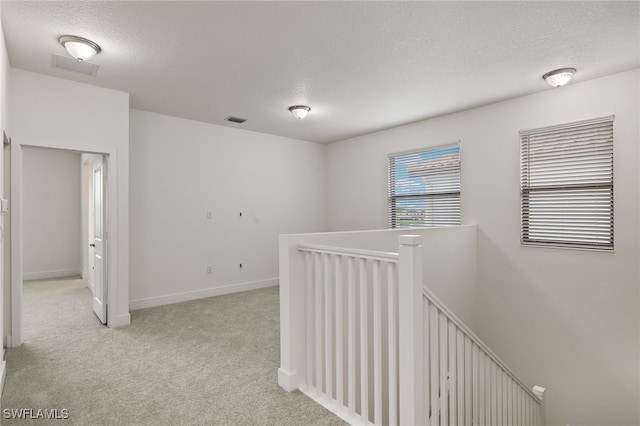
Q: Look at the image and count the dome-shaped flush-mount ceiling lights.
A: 3